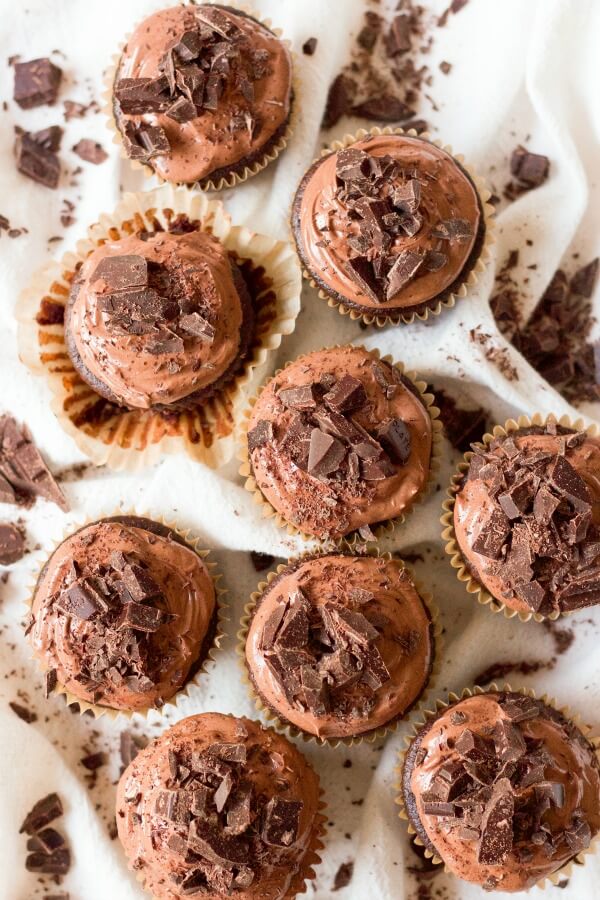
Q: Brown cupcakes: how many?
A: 9